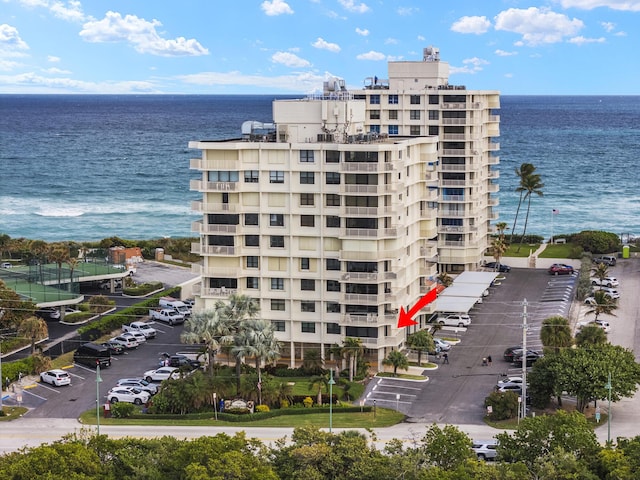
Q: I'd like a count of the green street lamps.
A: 3